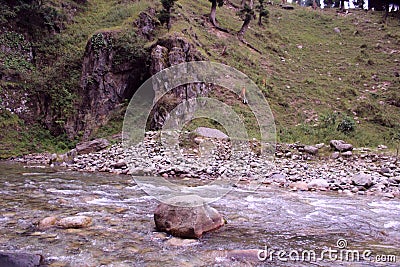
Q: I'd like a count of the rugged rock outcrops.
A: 2